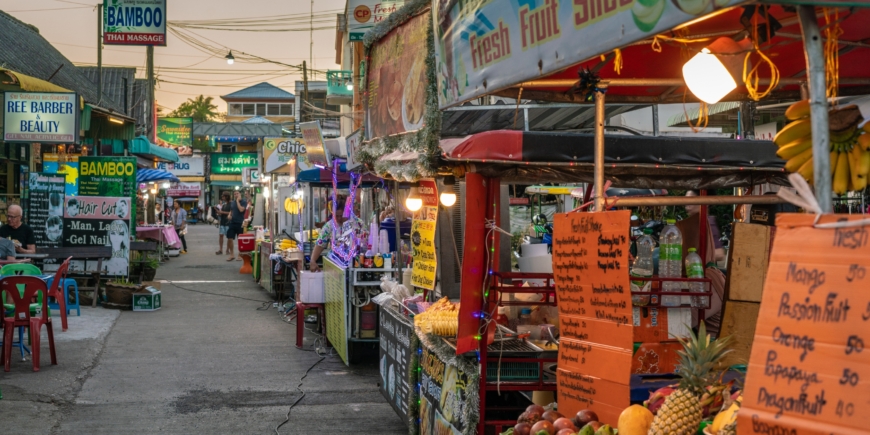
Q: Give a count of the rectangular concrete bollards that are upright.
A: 0